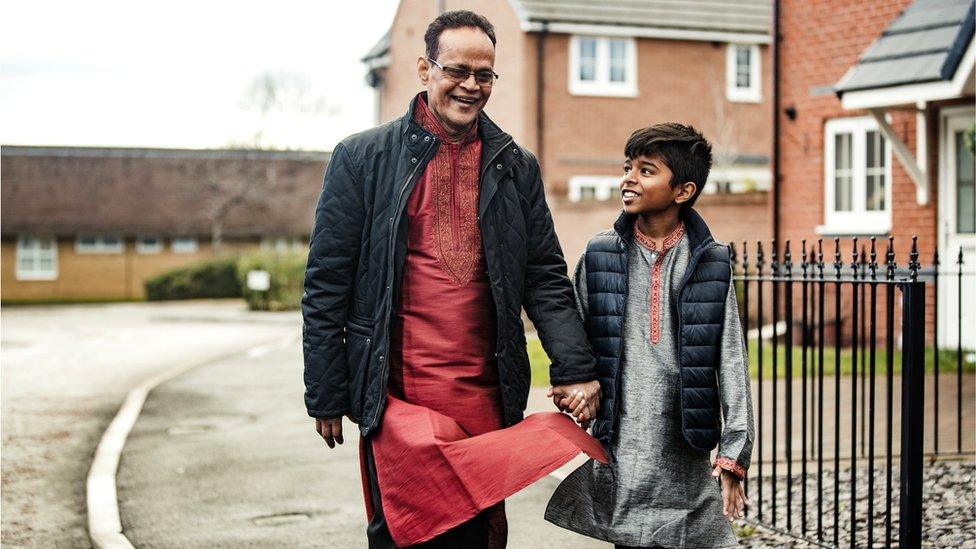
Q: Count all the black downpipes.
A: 2